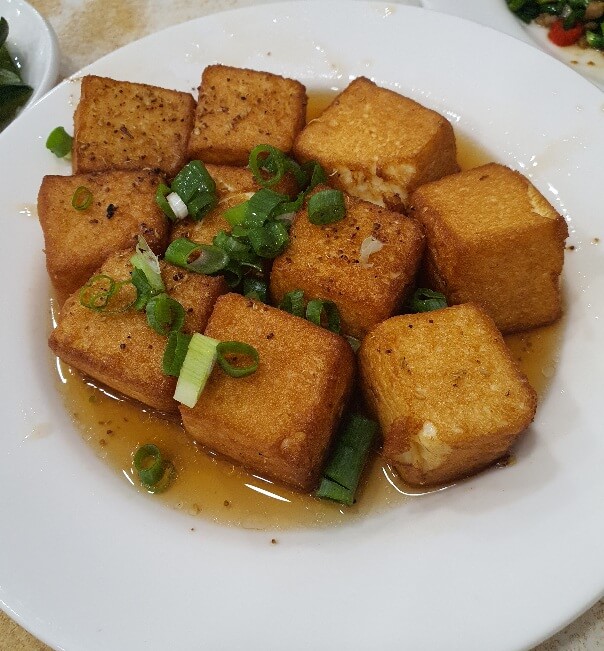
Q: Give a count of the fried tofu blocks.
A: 10